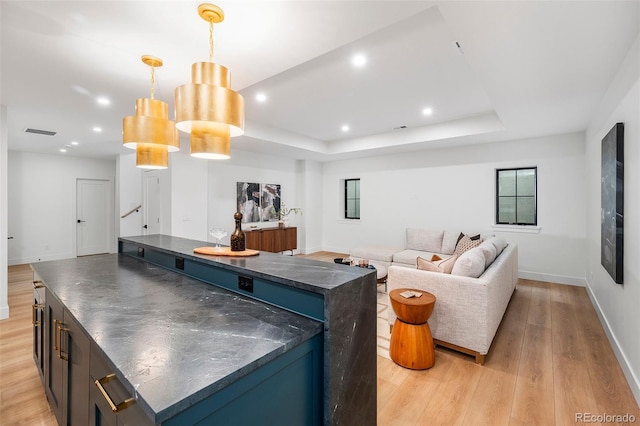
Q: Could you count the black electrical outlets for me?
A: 3